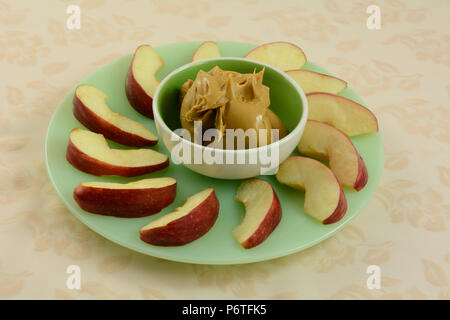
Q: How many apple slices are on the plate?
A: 12